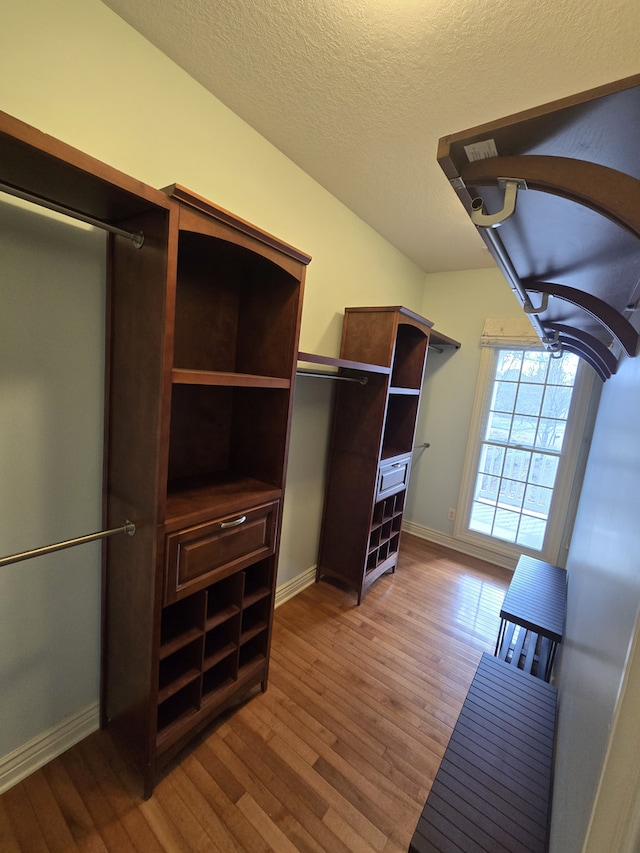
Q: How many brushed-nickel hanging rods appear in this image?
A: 6